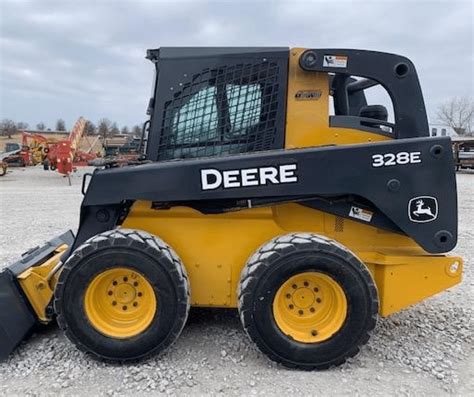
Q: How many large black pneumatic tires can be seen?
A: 2